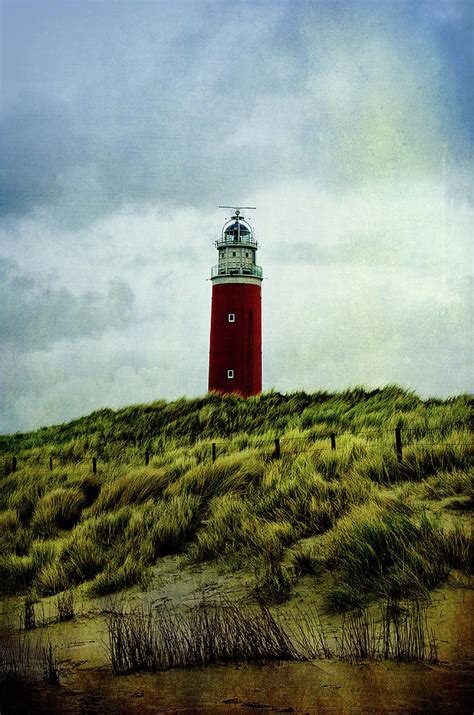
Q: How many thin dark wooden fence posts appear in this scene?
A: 8